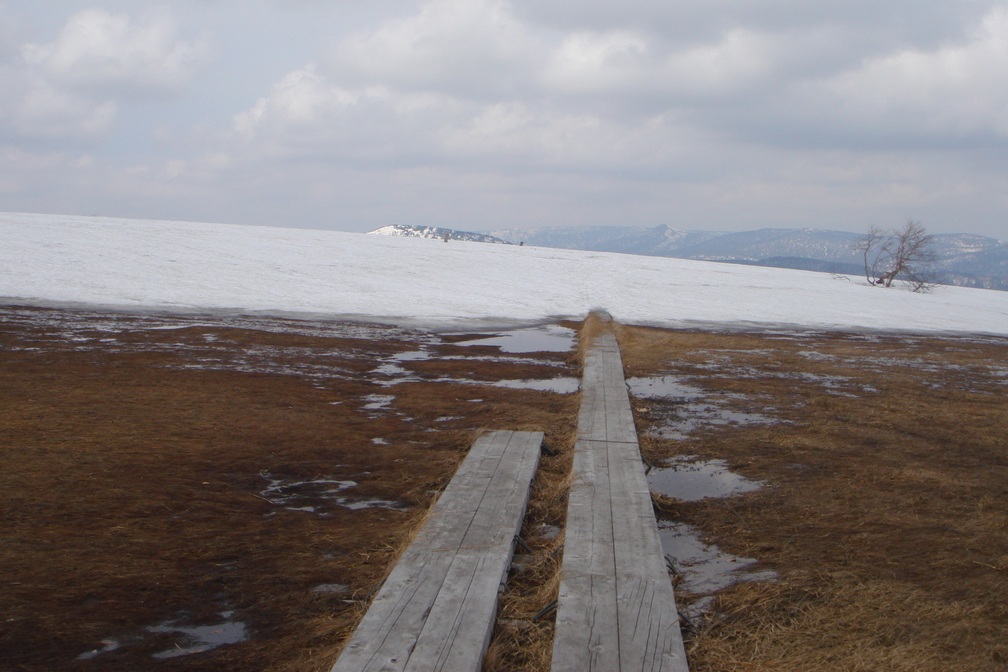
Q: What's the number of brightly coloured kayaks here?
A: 0